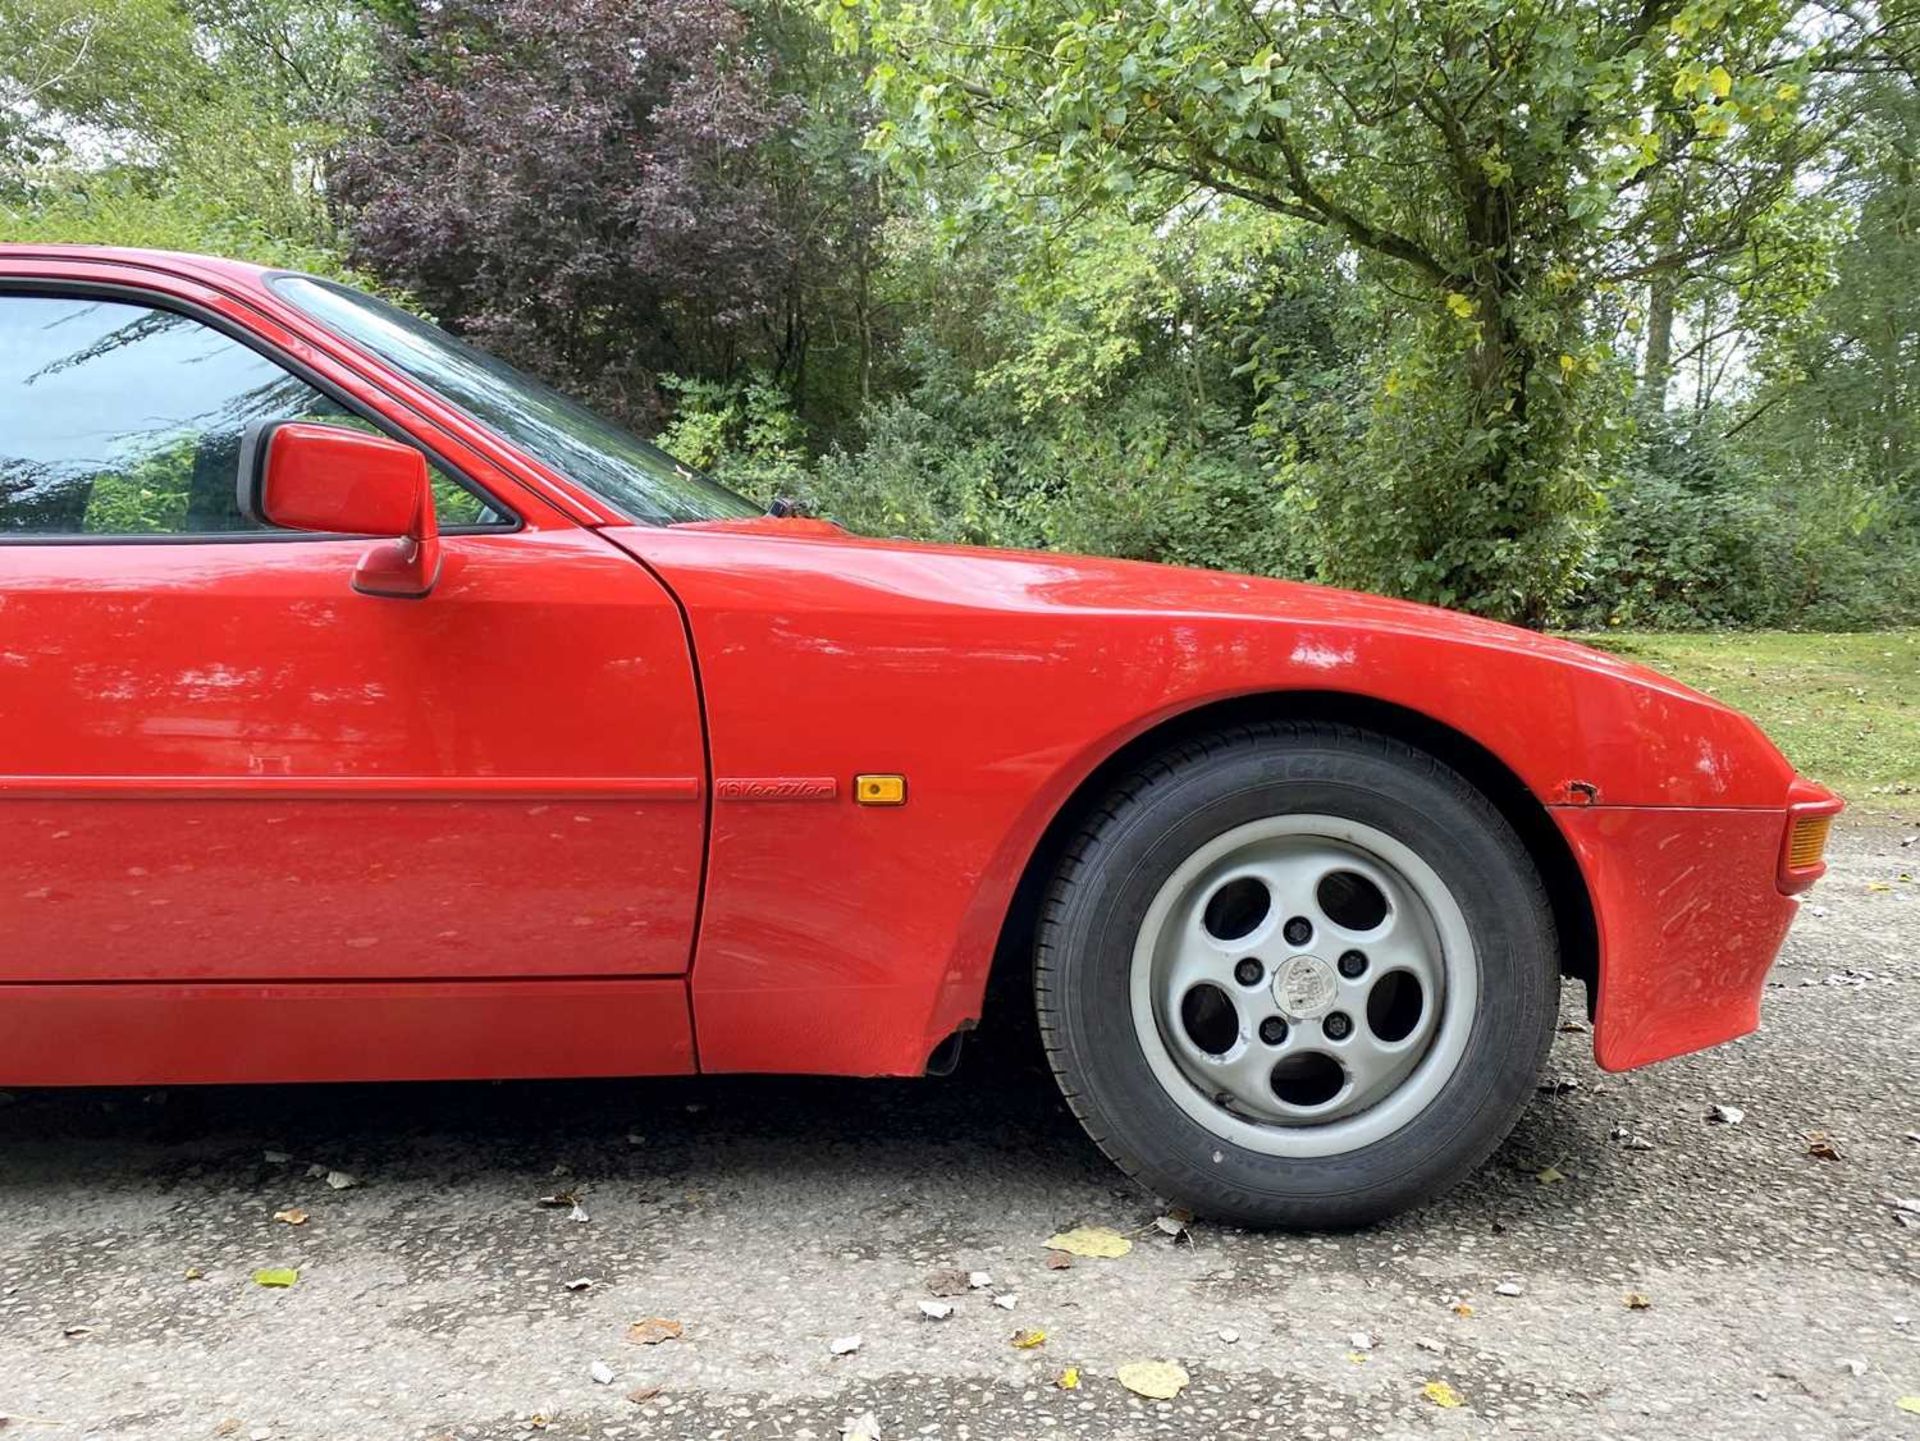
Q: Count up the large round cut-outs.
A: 5